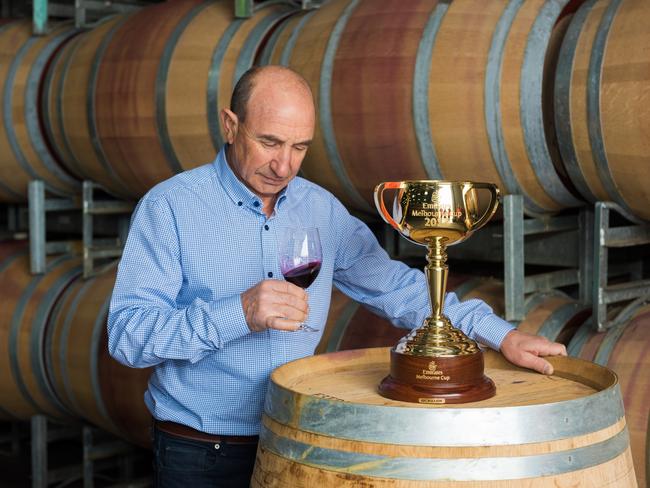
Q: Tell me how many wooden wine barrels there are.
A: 9